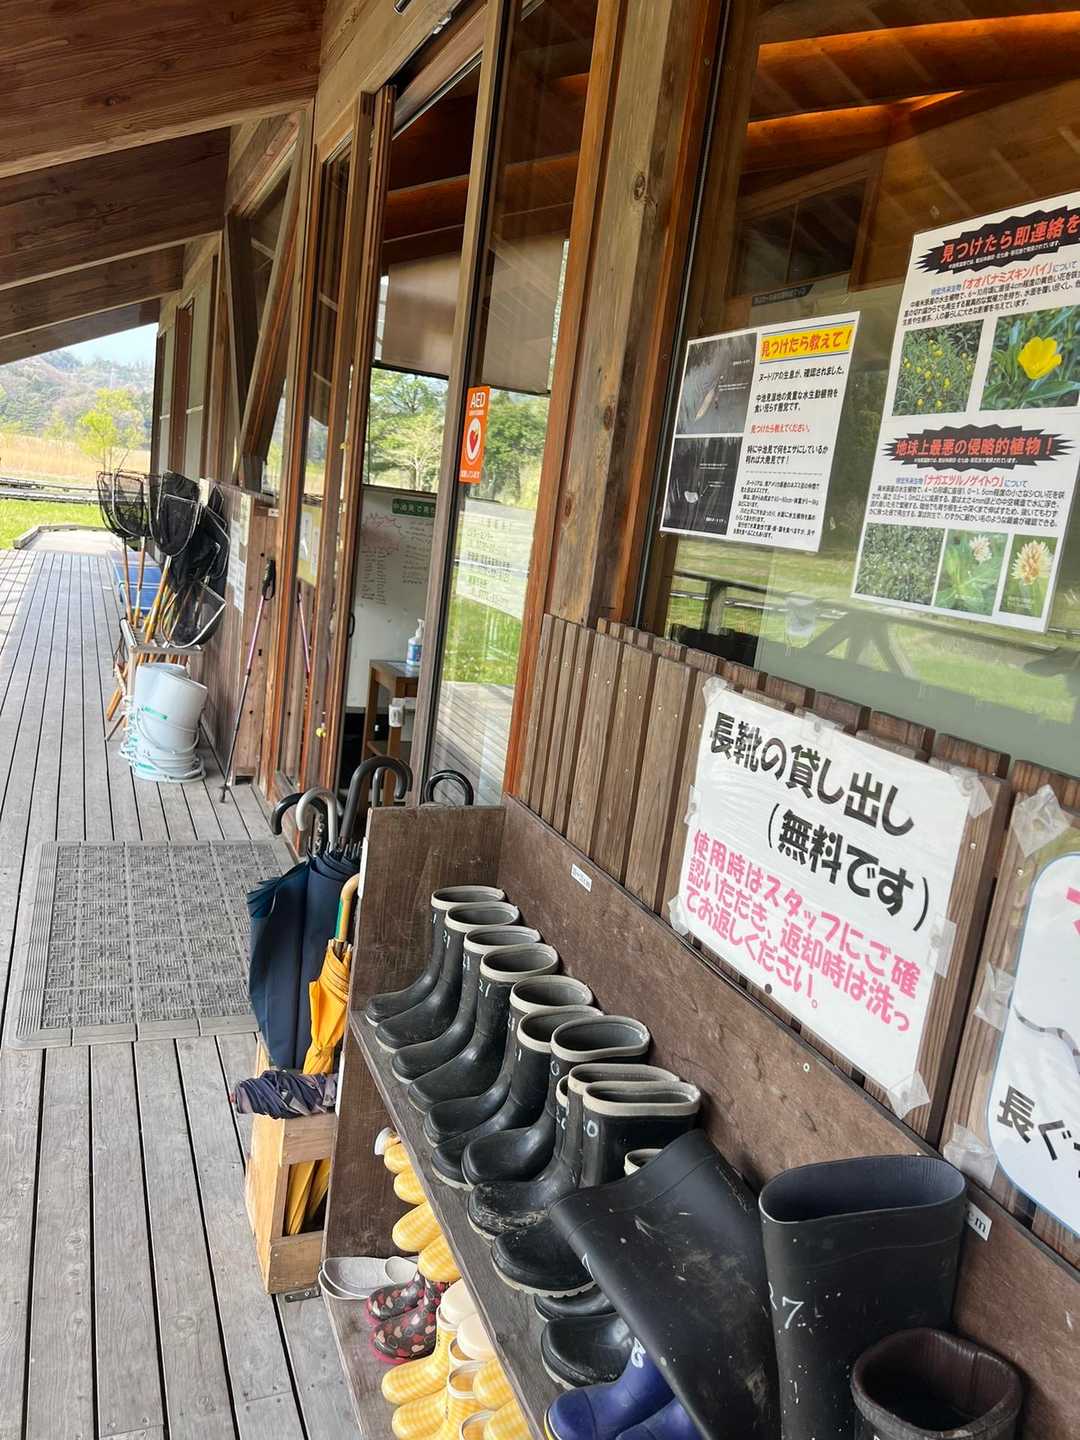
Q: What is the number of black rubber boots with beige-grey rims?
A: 11